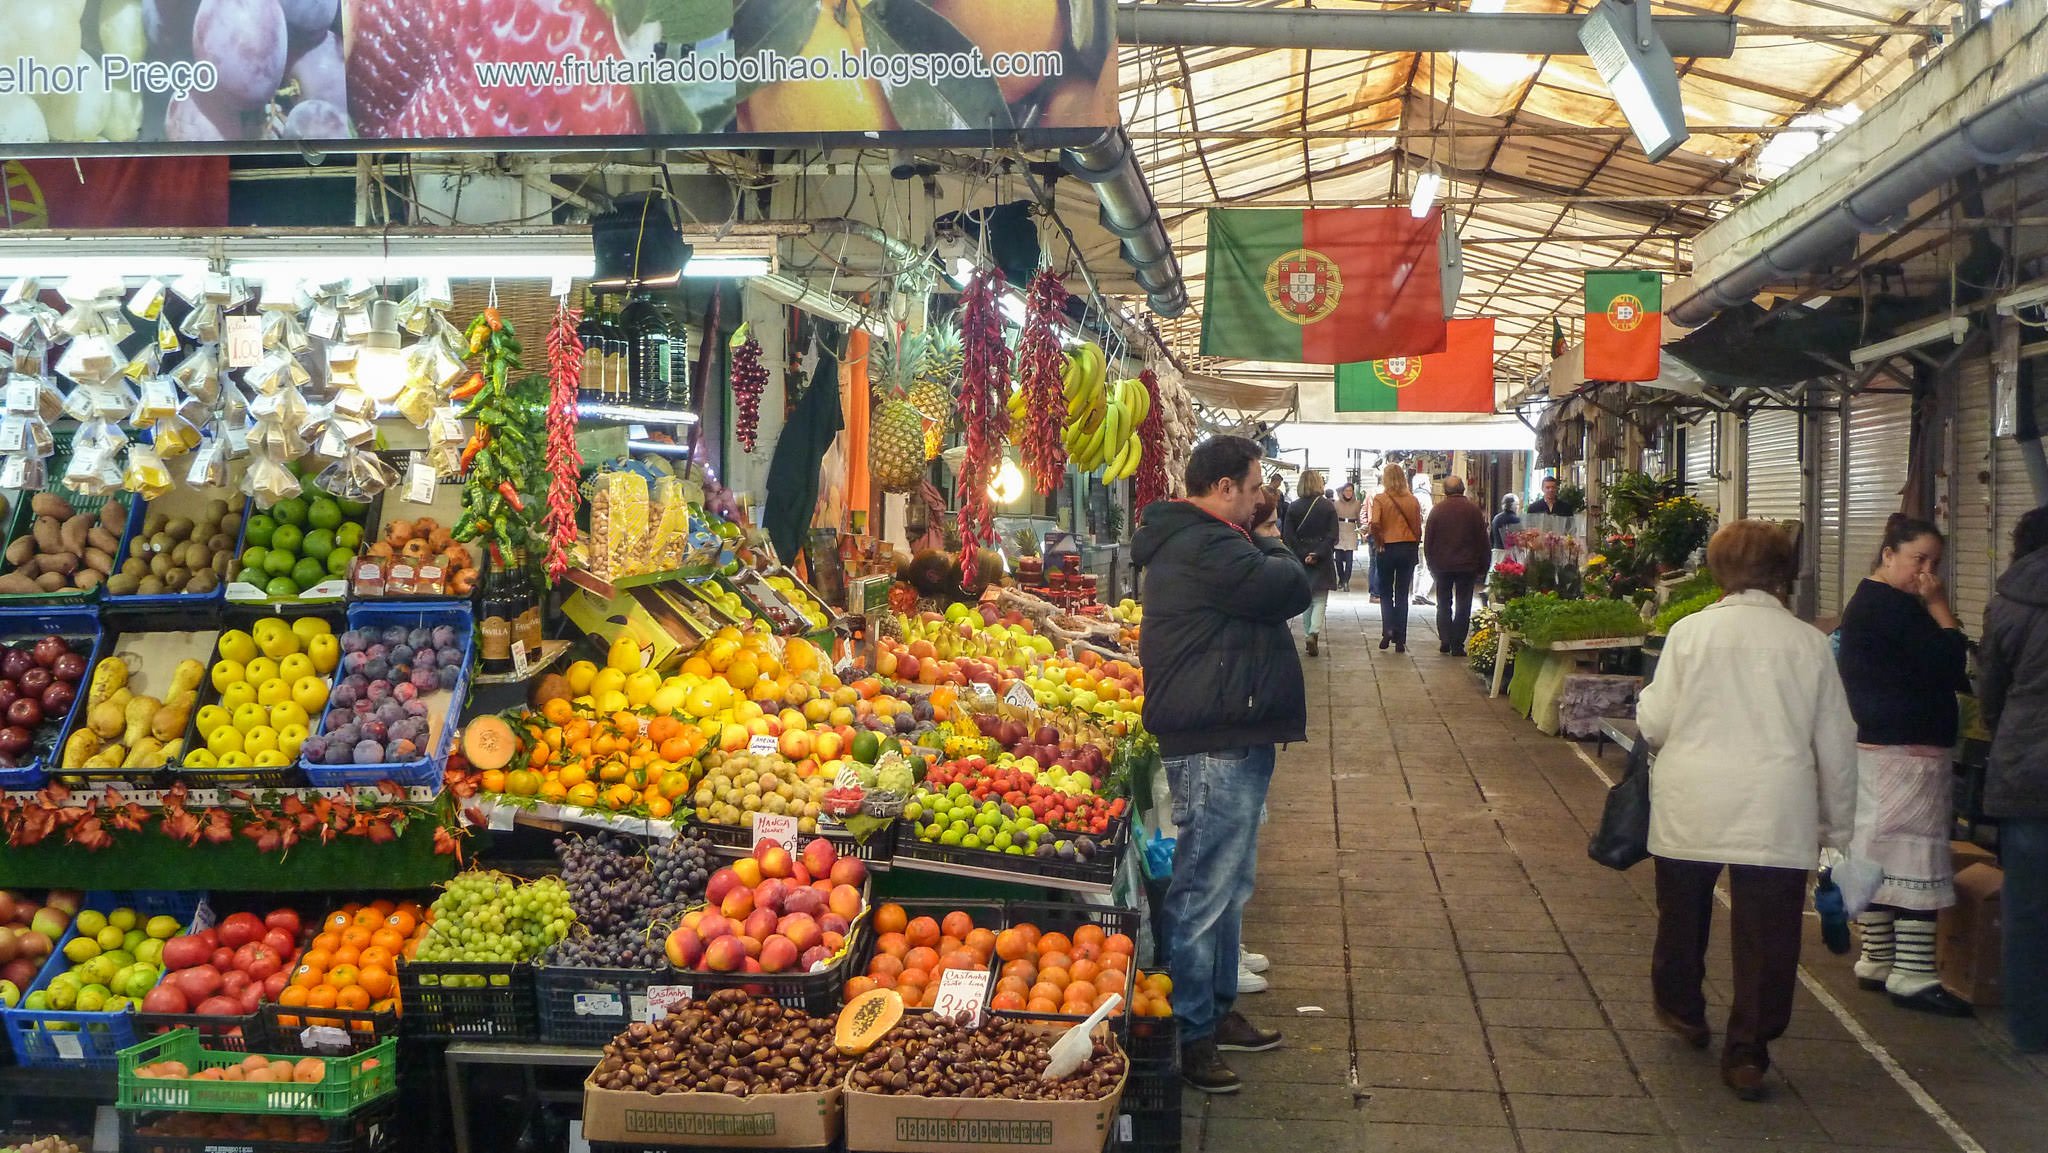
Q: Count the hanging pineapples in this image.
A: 2